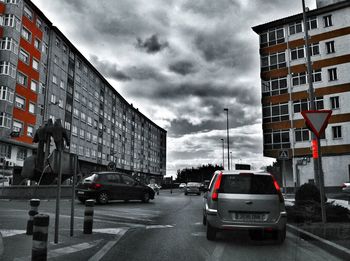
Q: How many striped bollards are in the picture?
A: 3